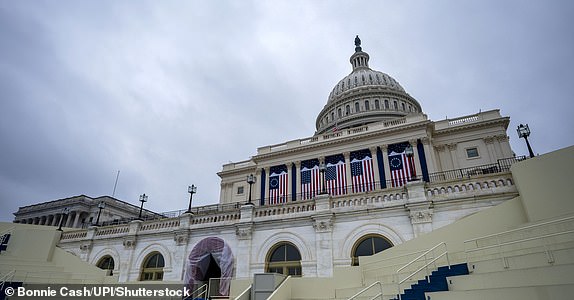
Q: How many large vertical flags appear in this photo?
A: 5